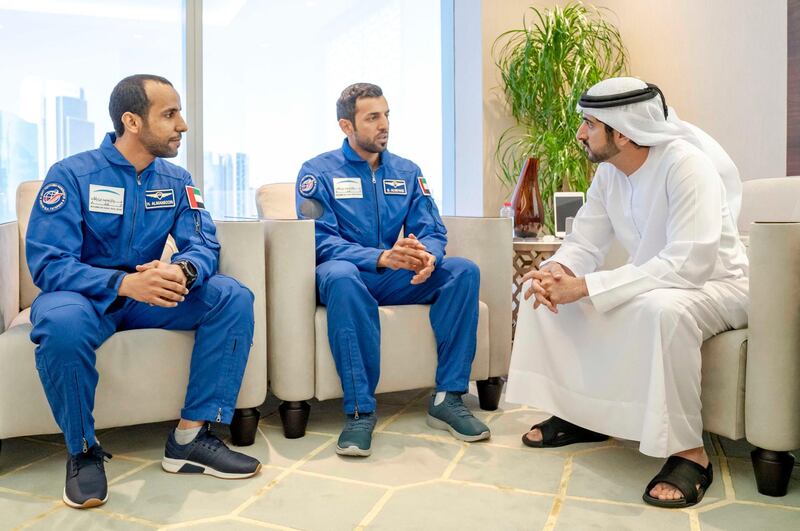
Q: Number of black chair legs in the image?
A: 4